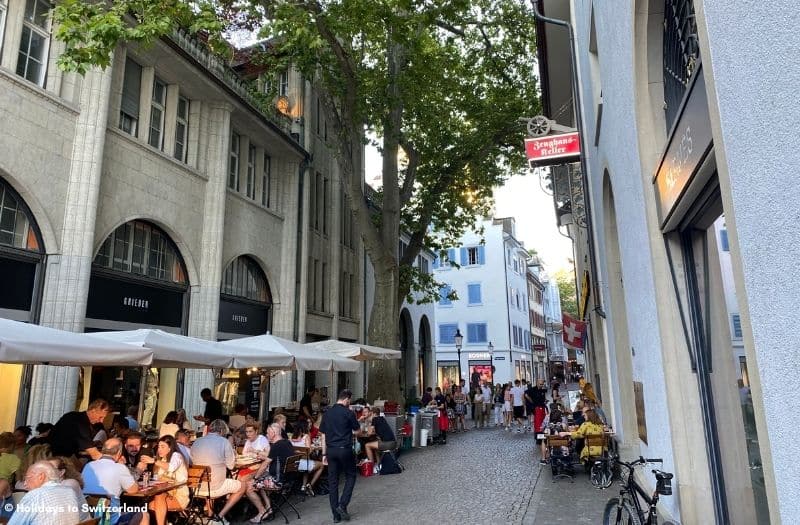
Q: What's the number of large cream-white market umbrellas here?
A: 4